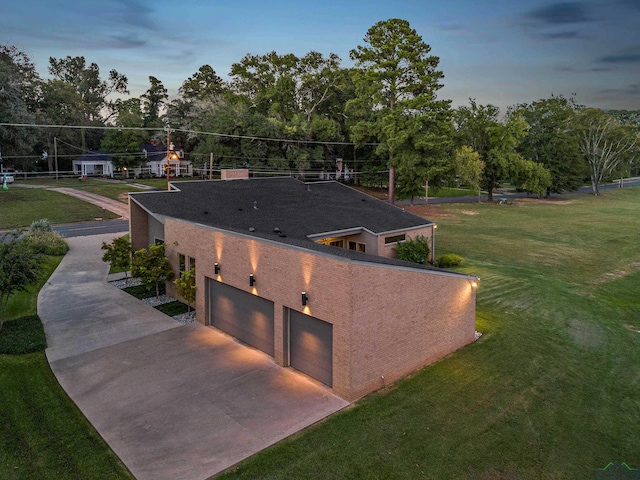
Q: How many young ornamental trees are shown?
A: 3